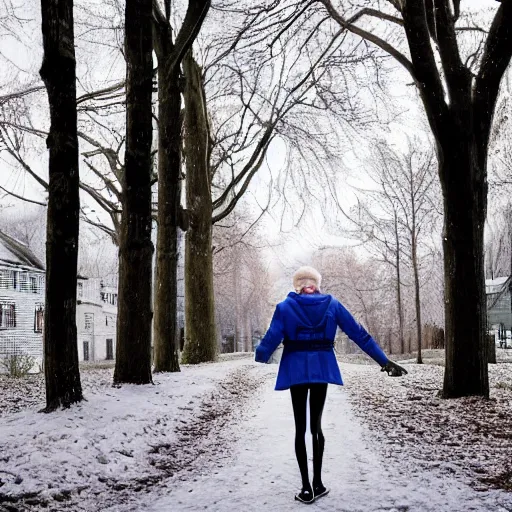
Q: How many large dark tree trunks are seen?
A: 5